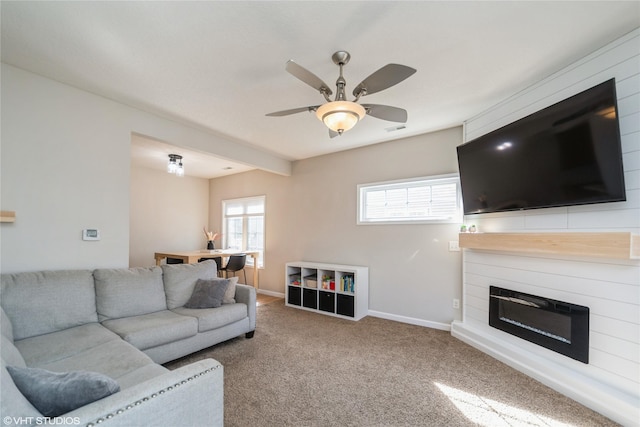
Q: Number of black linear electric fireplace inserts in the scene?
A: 1